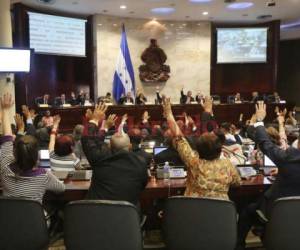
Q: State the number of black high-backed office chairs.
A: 4